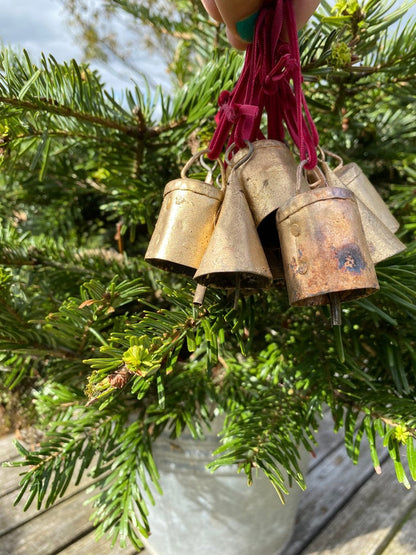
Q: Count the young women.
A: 0